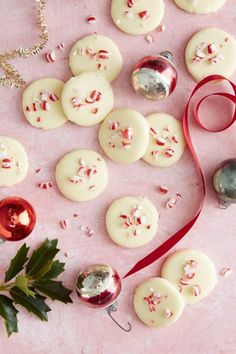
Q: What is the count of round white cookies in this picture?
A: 13